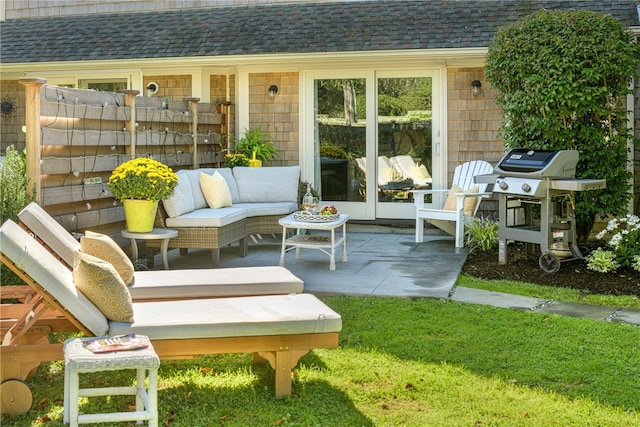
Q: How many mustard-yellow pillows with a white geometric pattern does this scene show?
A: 2